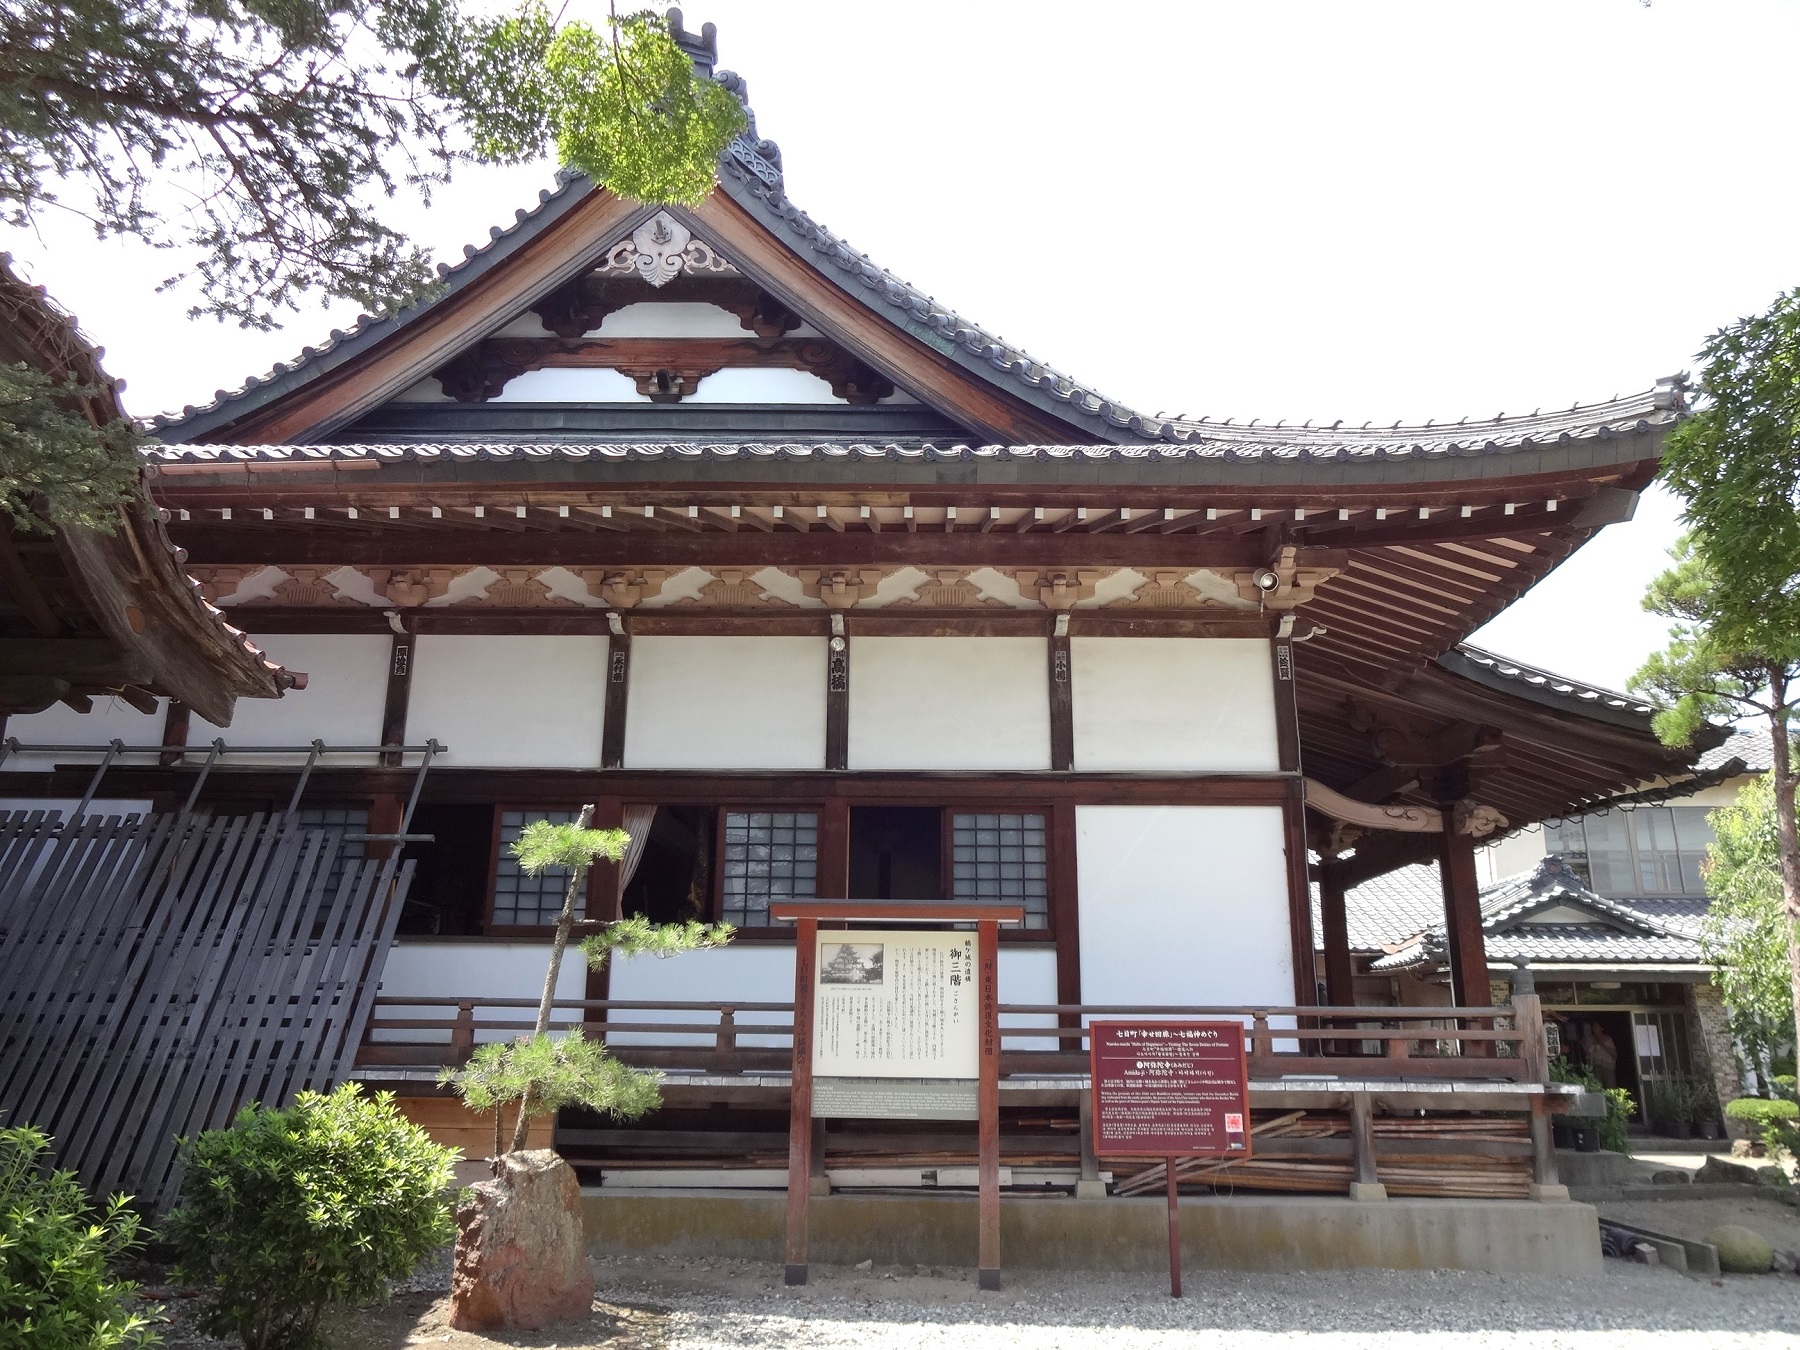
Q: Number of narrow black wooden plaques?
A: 5